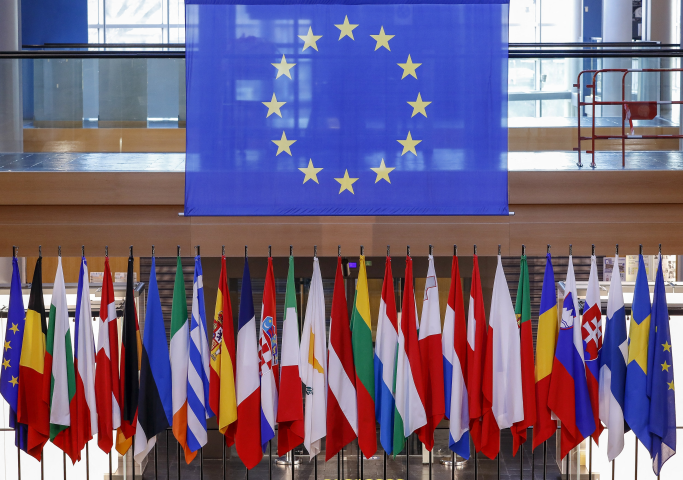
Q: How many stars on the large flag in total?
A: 12